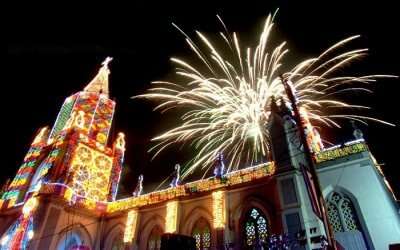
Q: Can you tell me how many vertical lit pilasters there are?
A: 3